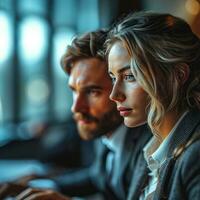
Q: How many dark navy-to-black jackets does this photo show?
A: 2